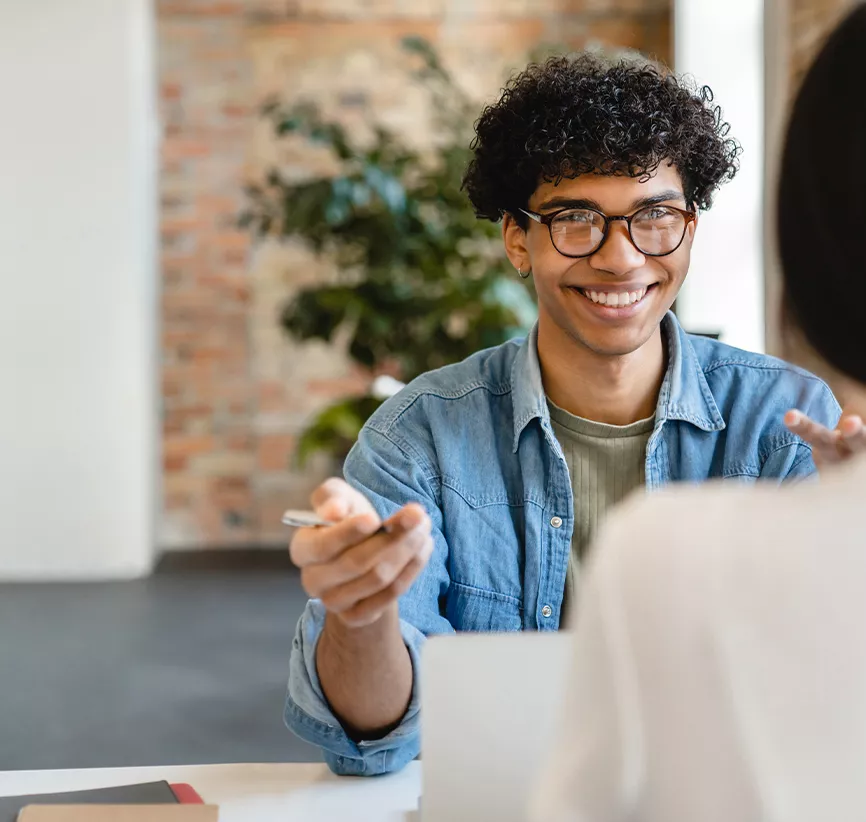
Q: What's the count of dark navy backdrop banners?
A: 0